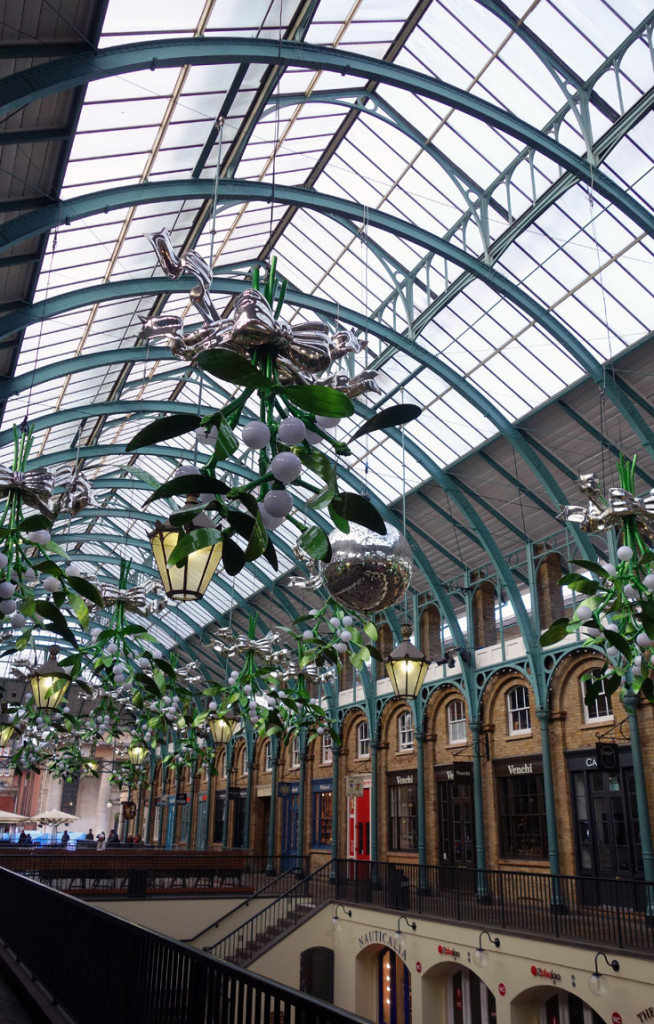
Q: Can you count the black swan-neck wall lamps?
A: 4